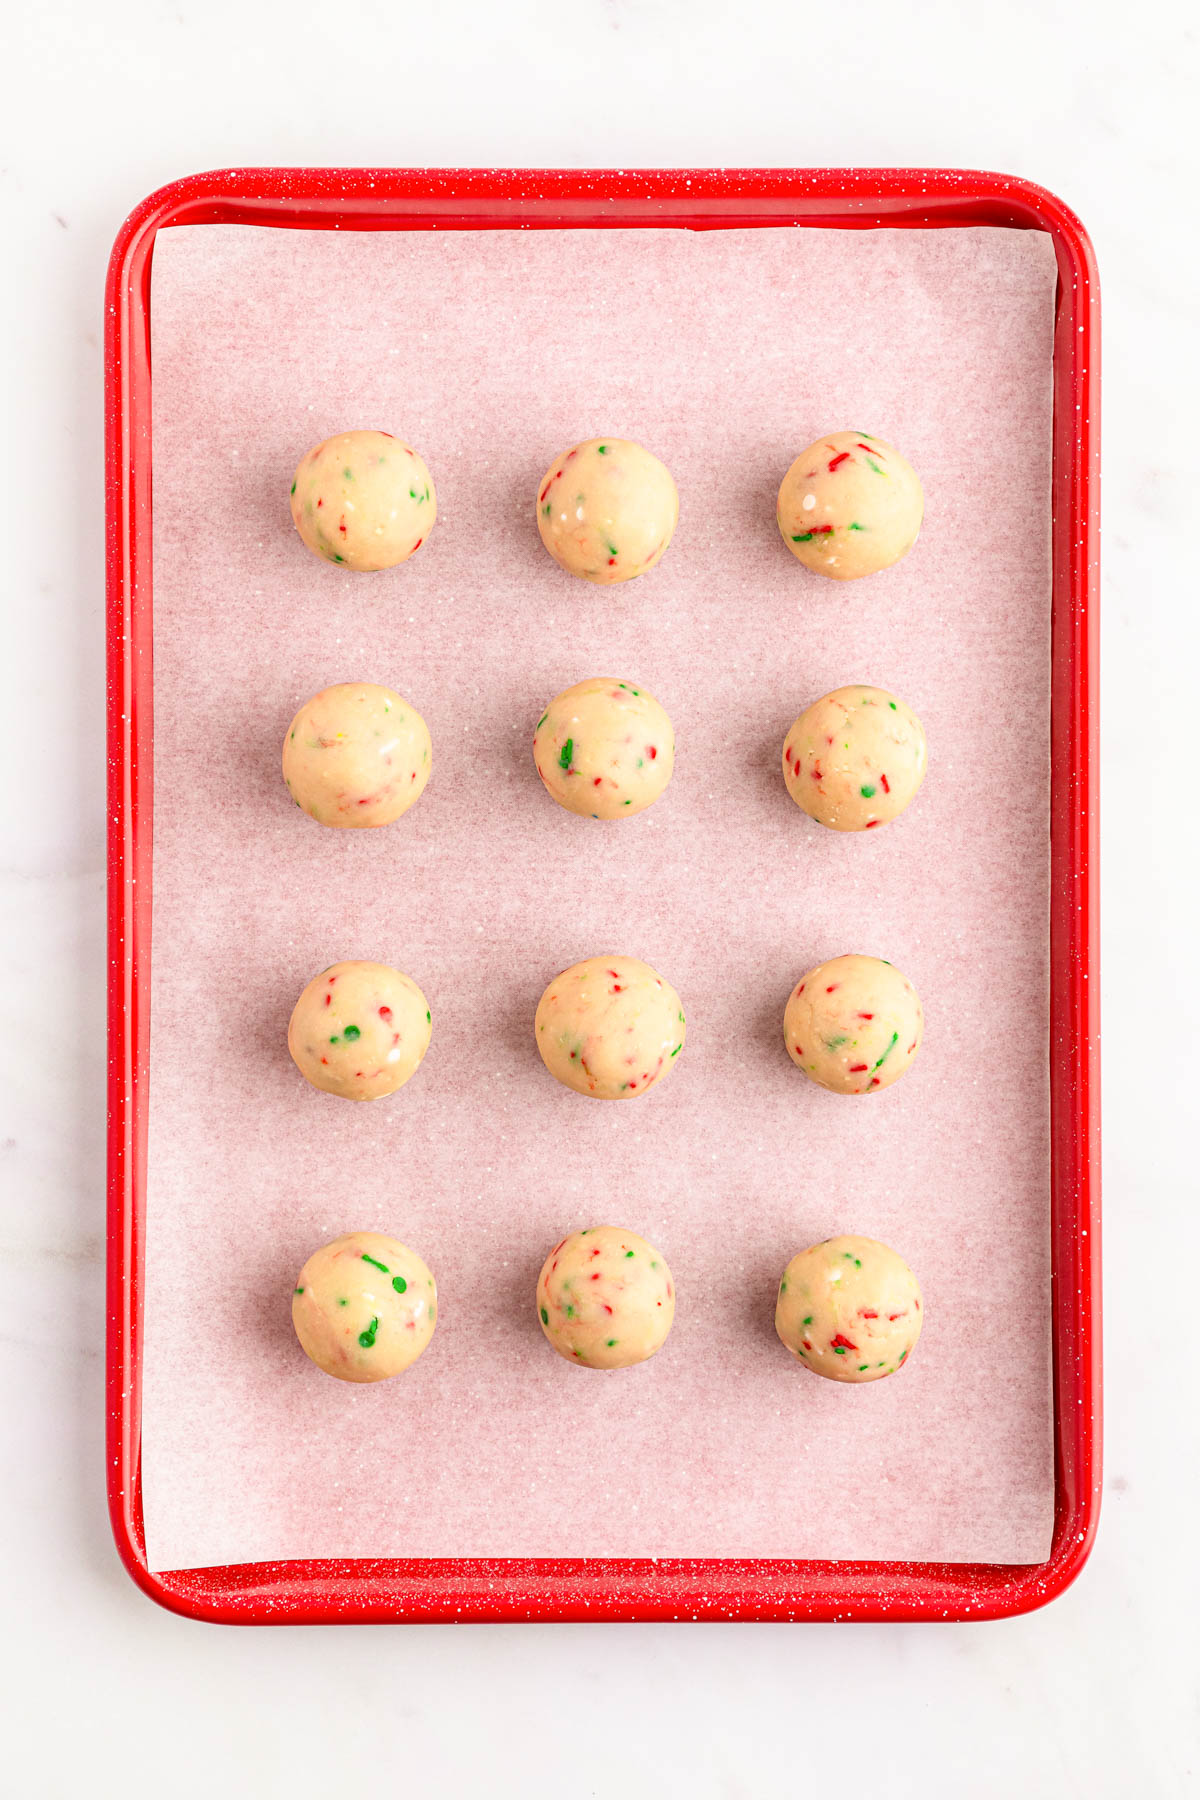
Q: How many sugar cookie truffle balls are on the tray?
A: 12